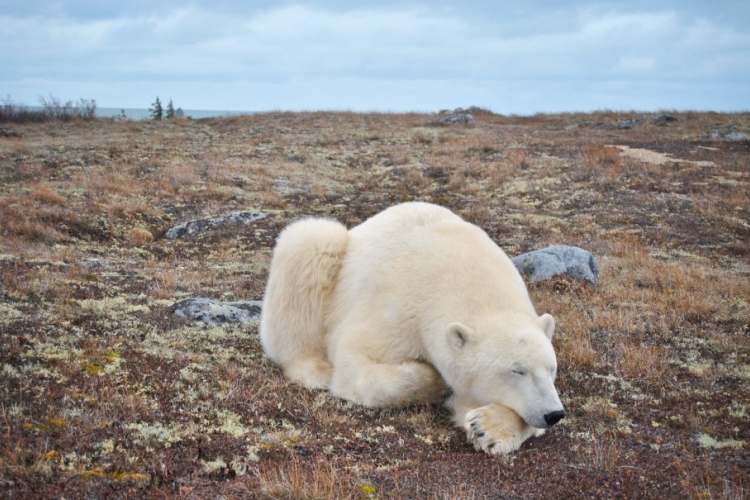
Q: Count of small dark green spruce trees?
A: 2